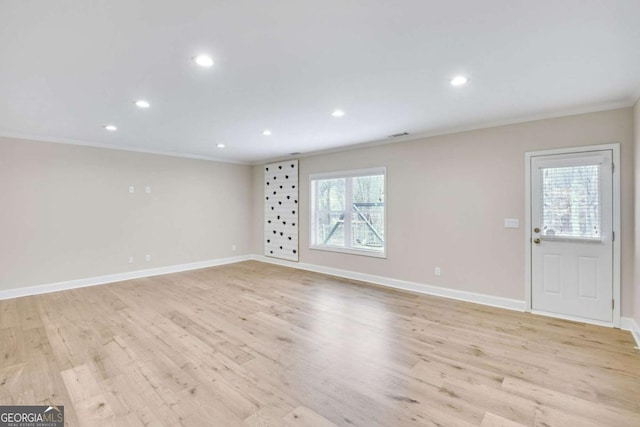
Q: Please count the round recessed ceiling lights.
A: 7